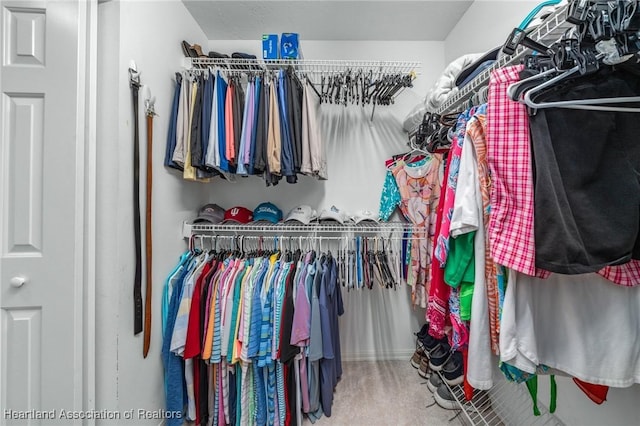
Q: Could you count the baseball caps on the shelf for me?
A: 6